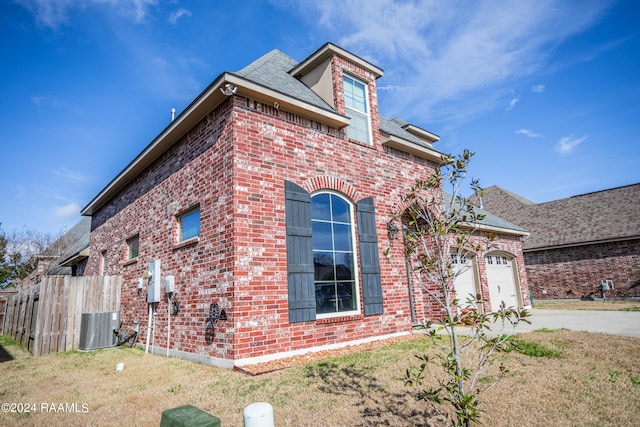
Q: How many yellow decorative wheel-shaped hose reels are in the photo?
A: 0